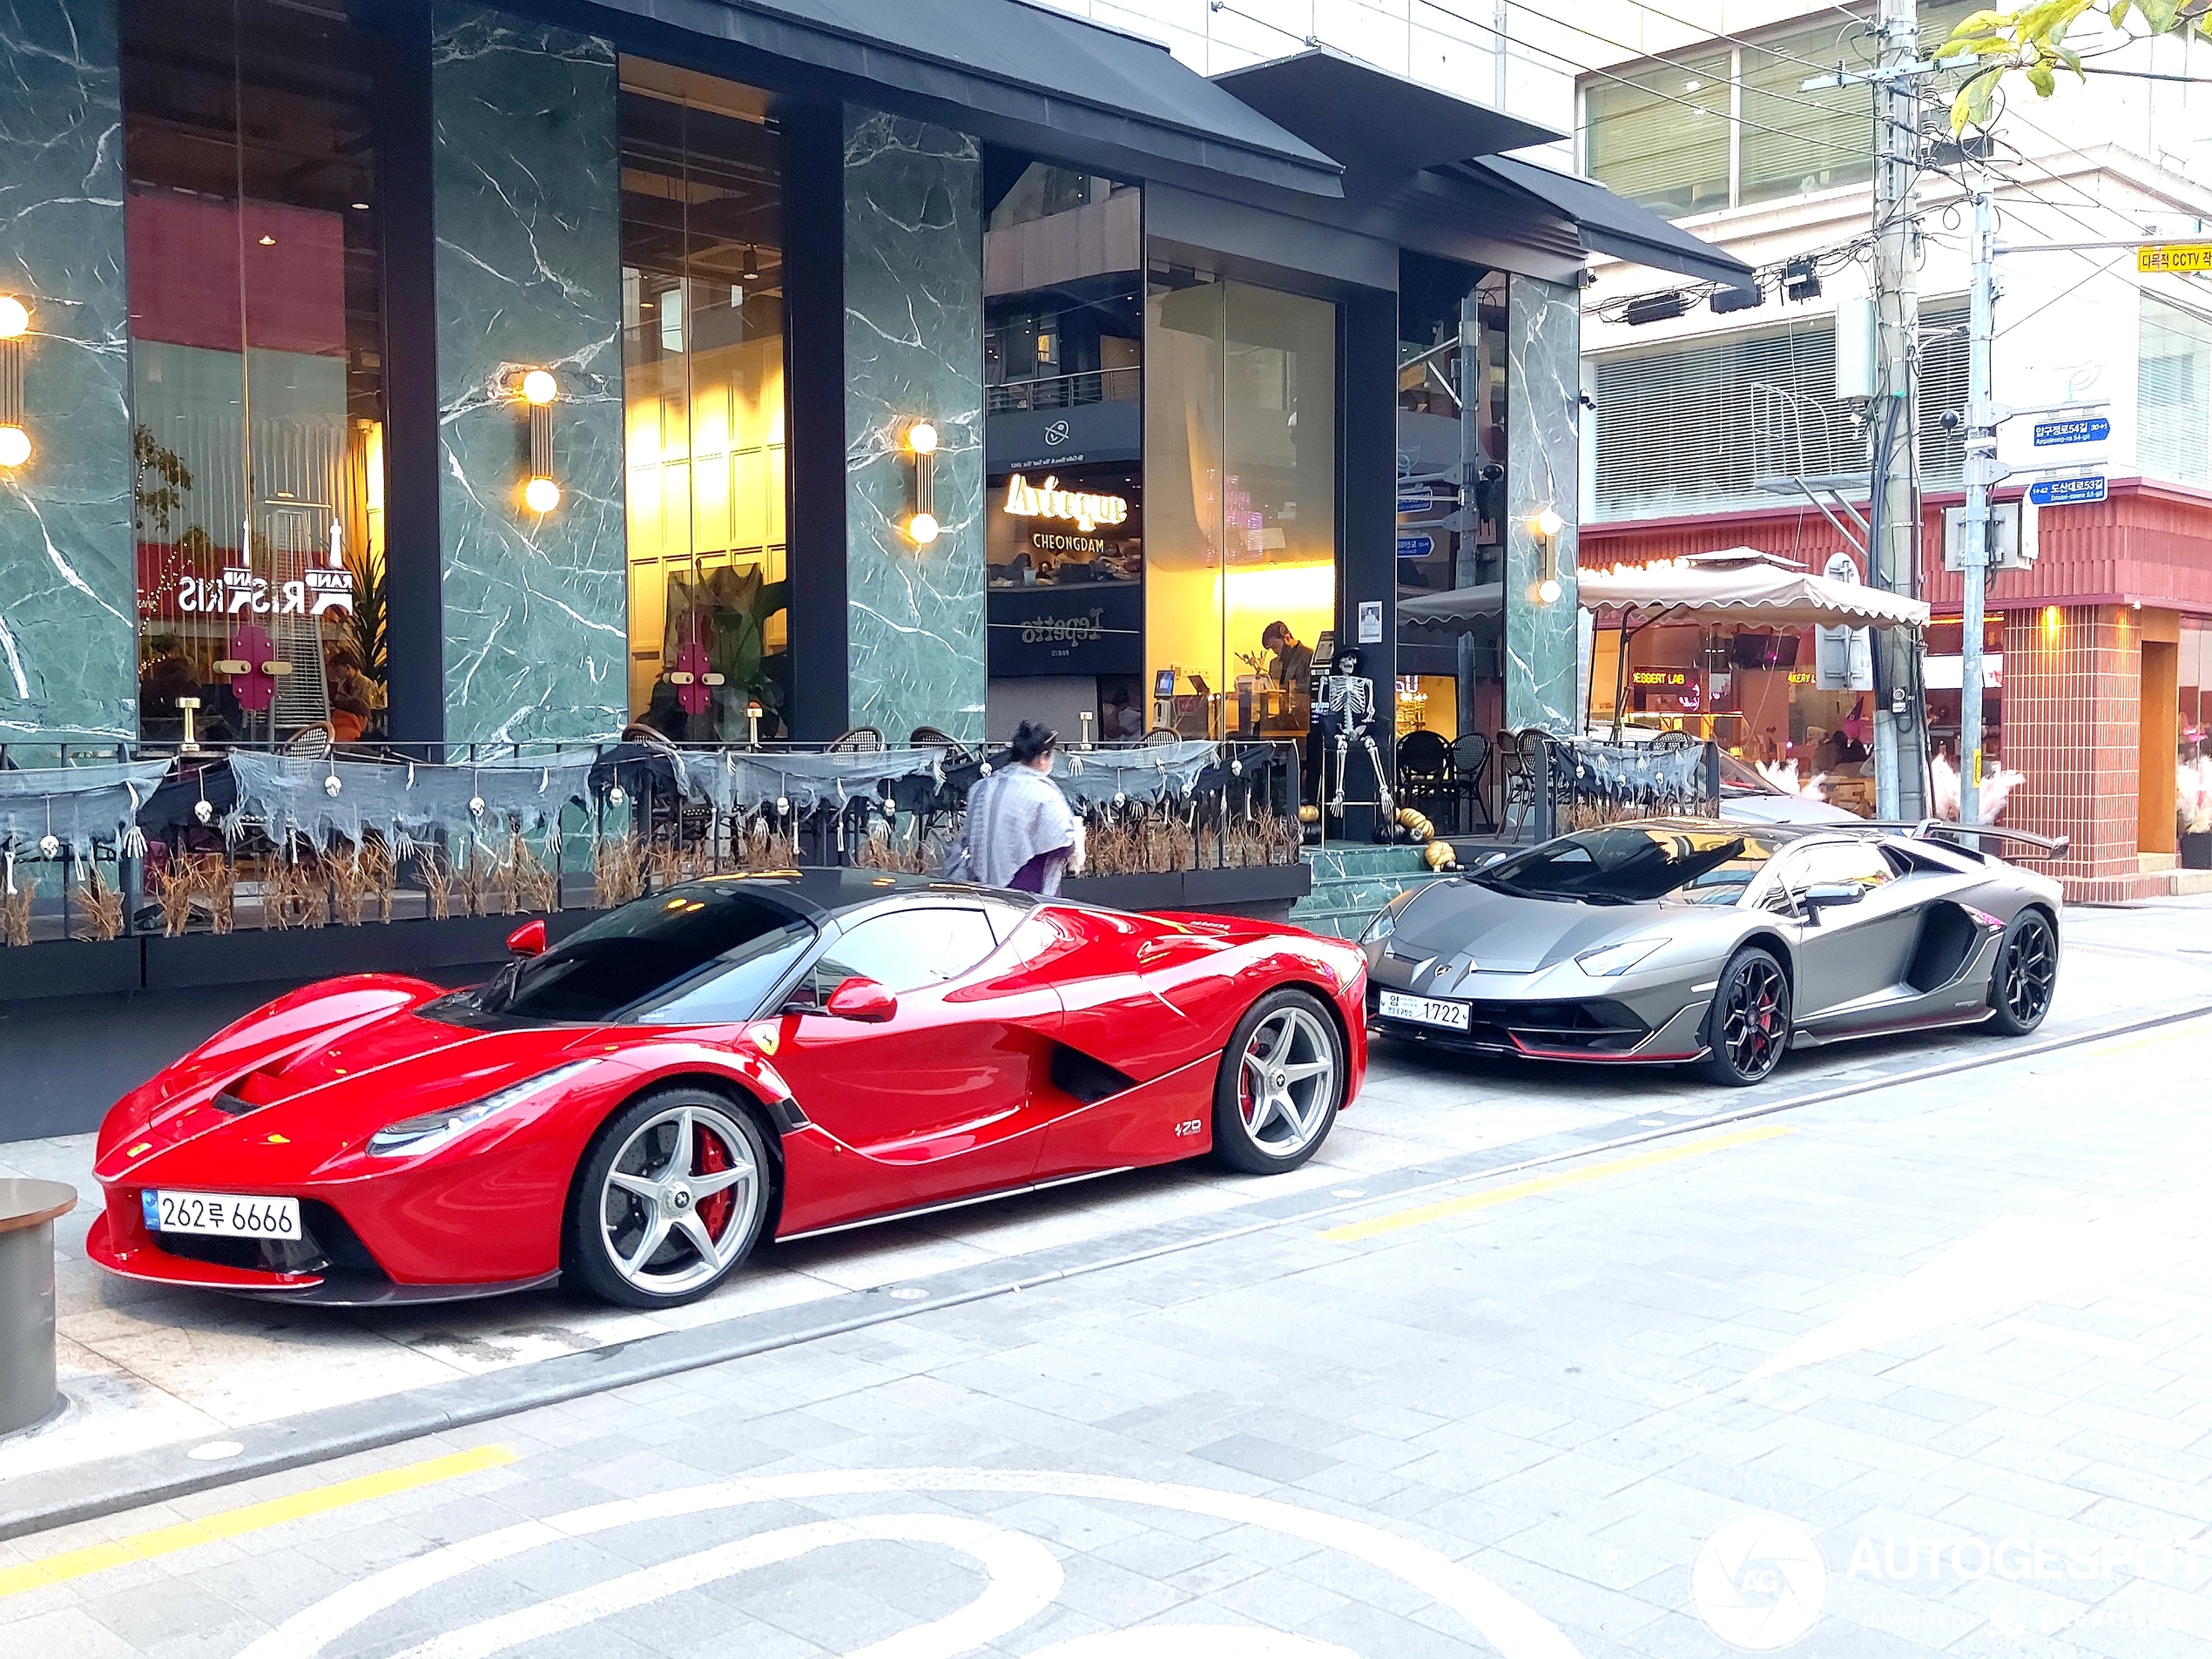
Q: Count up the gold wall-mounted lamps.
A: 4